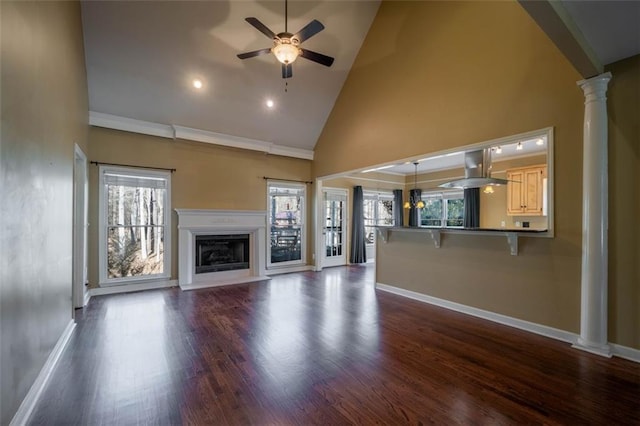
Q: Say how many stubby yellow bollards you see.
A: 0